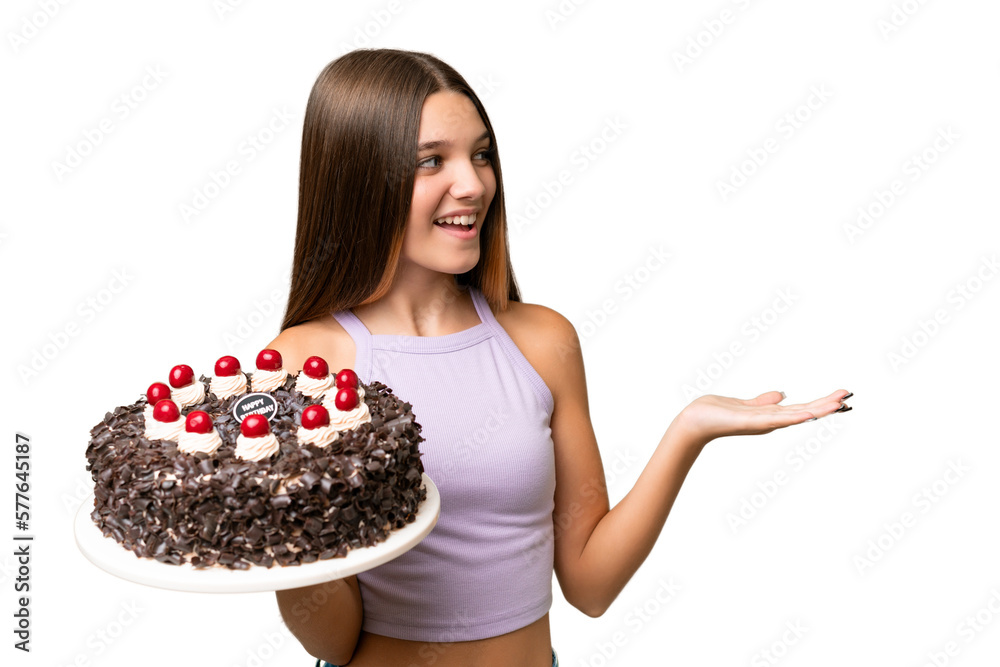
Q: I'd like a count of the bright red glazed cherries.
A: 11